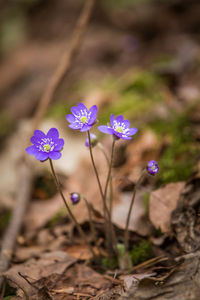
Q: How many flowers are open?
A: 3